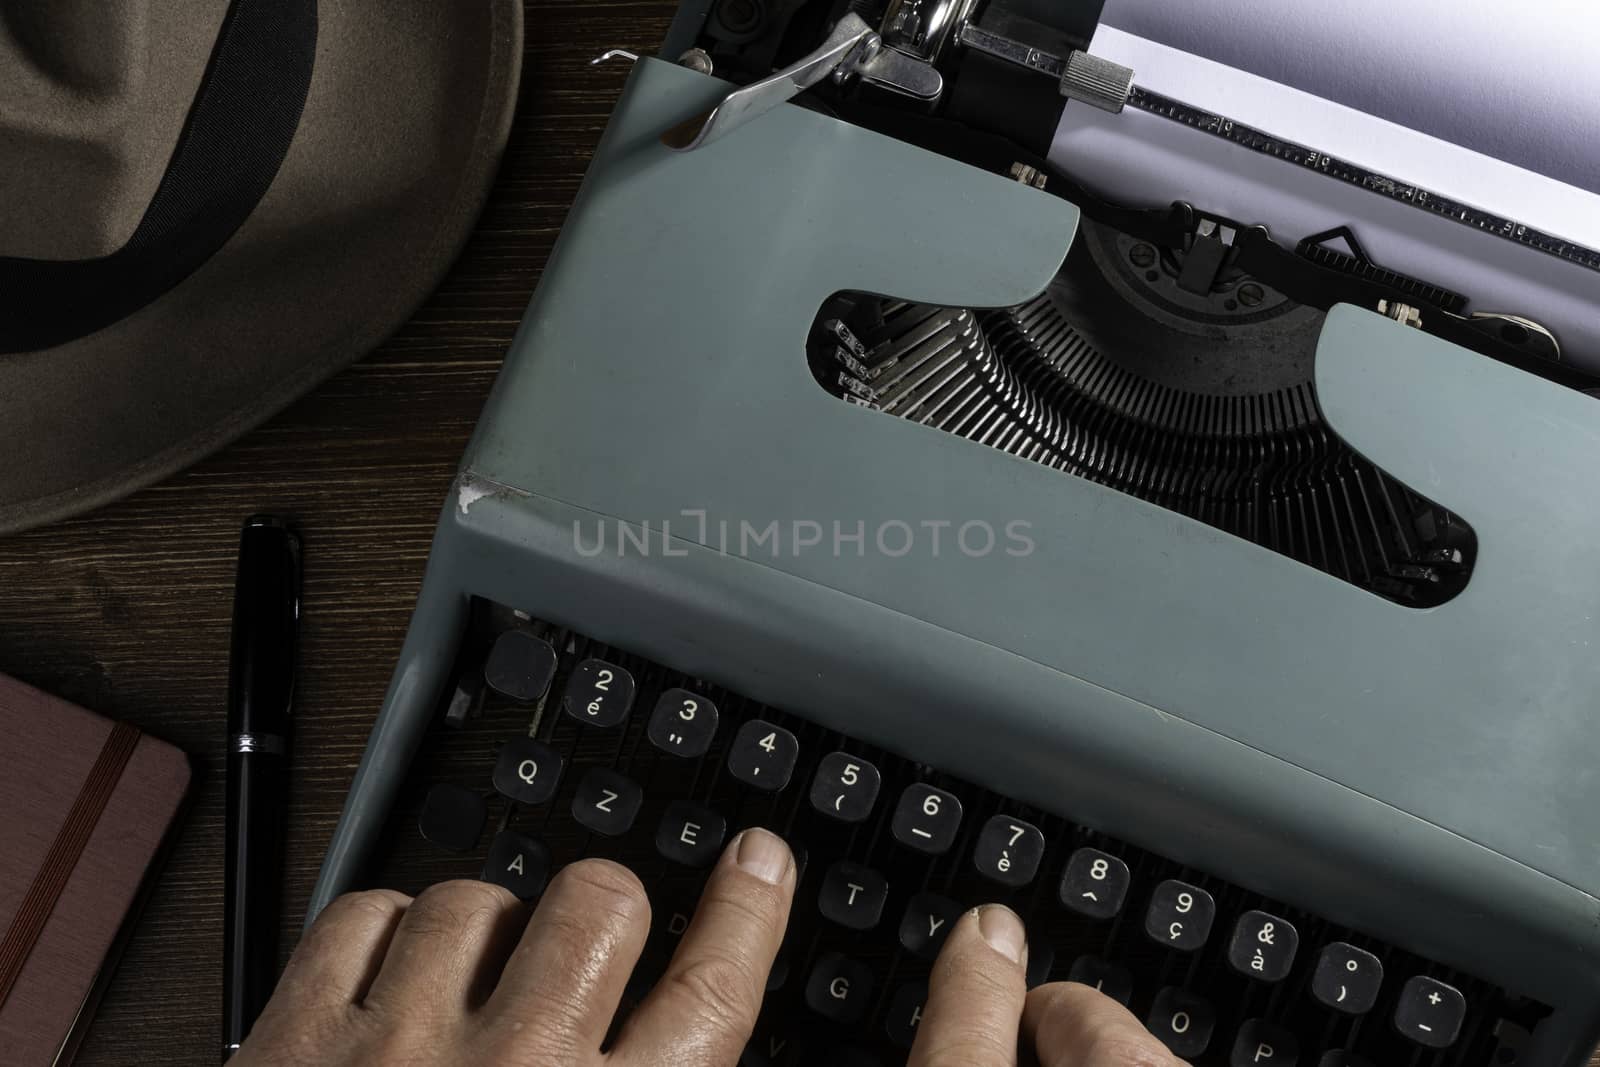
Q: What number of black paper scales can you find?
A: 1